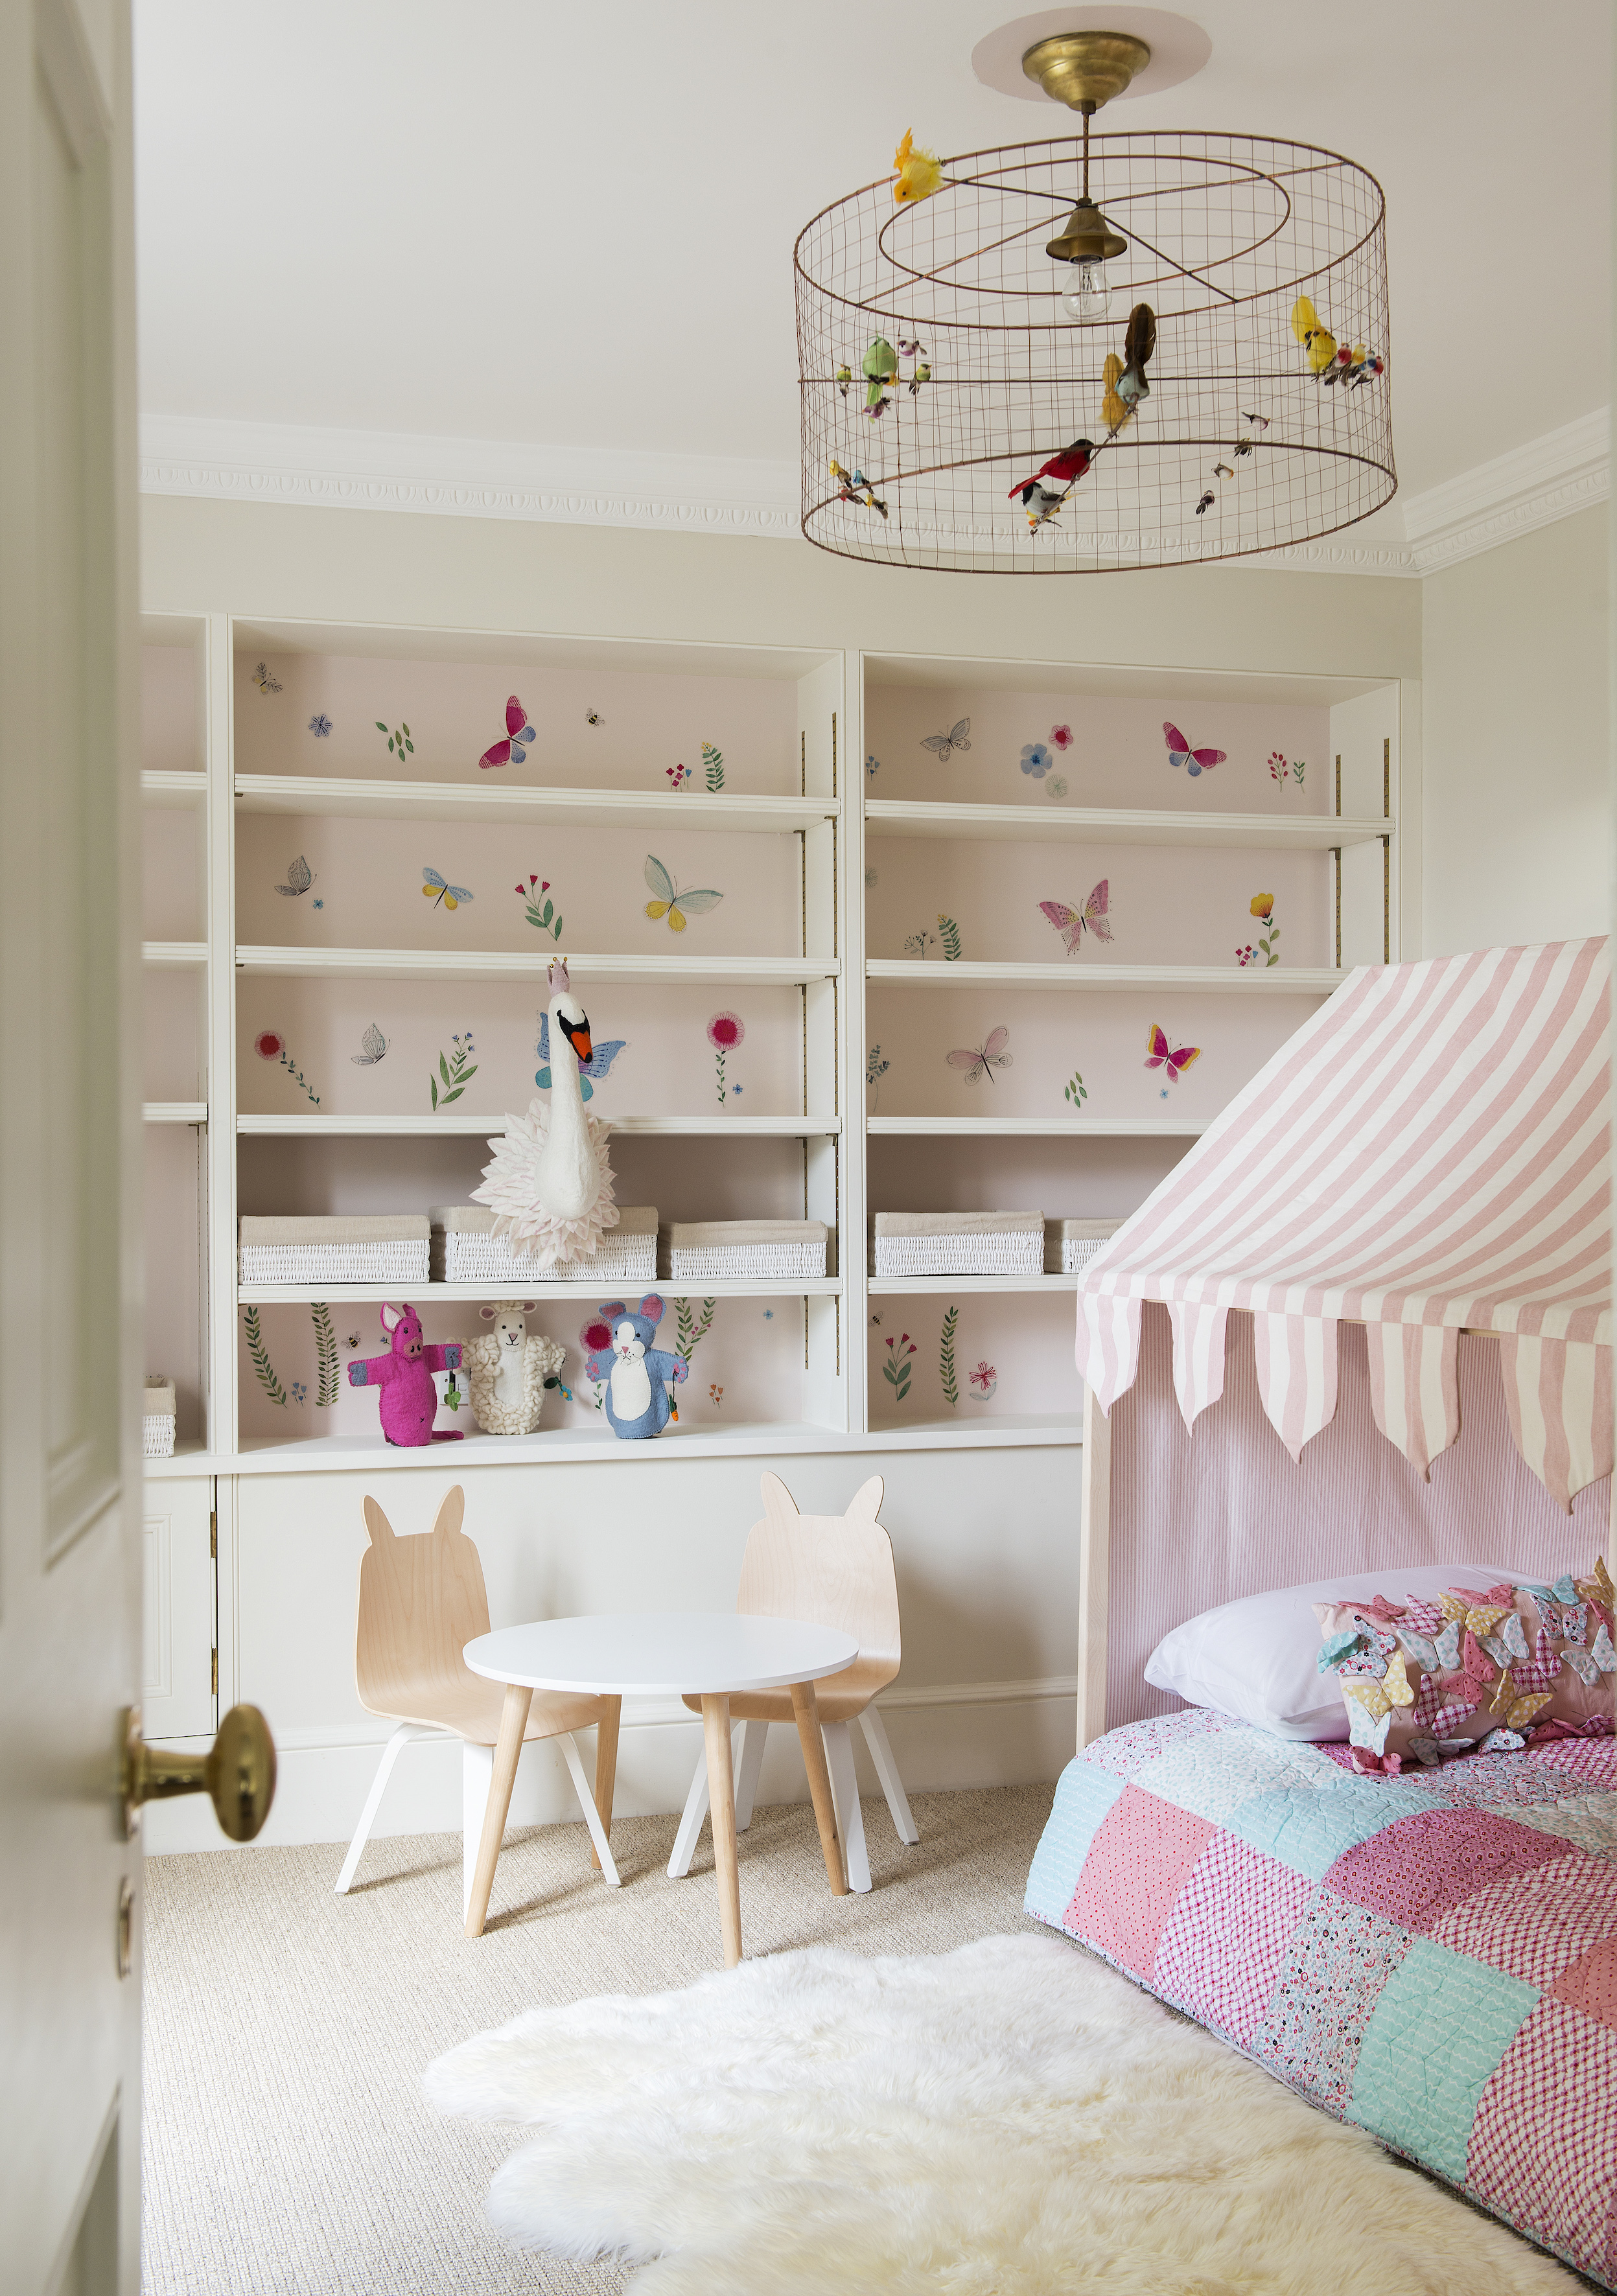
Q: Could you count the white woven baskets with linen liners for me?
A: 6